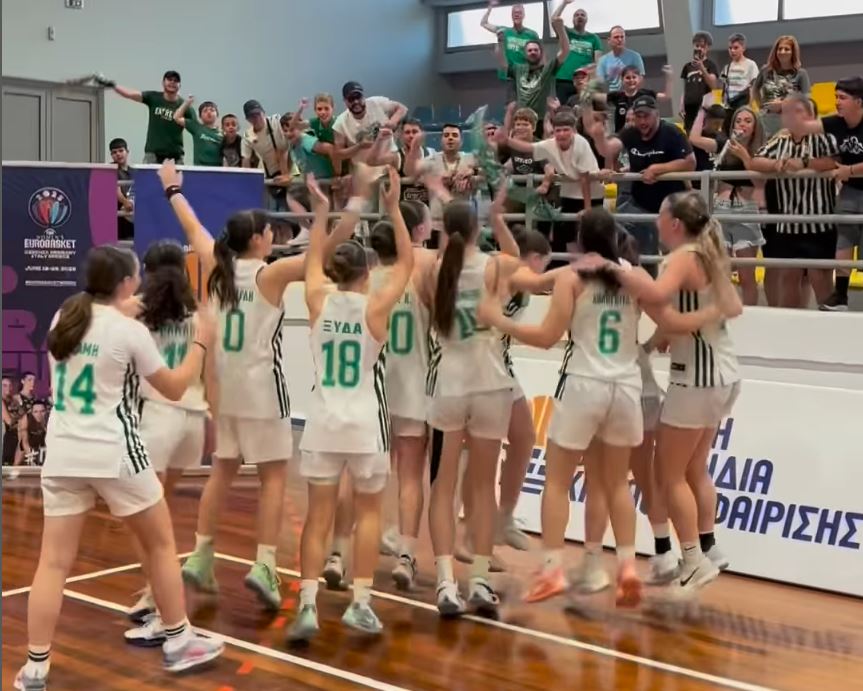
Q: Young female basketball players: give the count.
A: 11